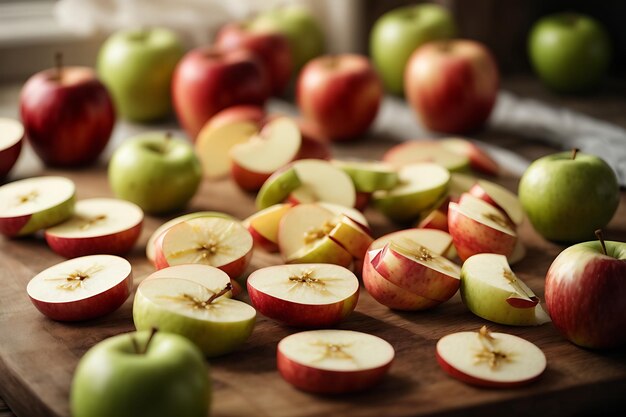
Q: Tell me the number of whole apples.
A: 13